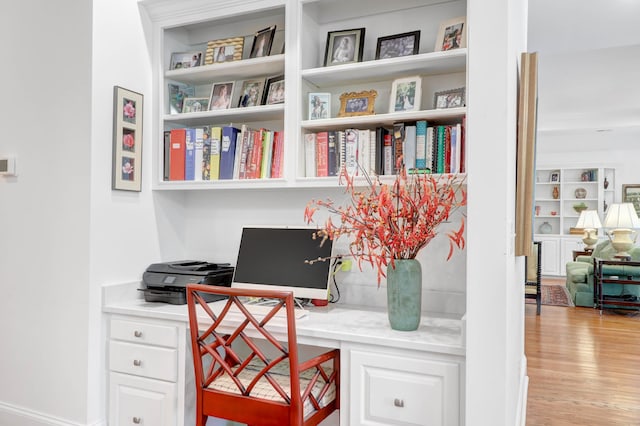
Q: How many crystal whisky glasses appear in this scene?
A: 0